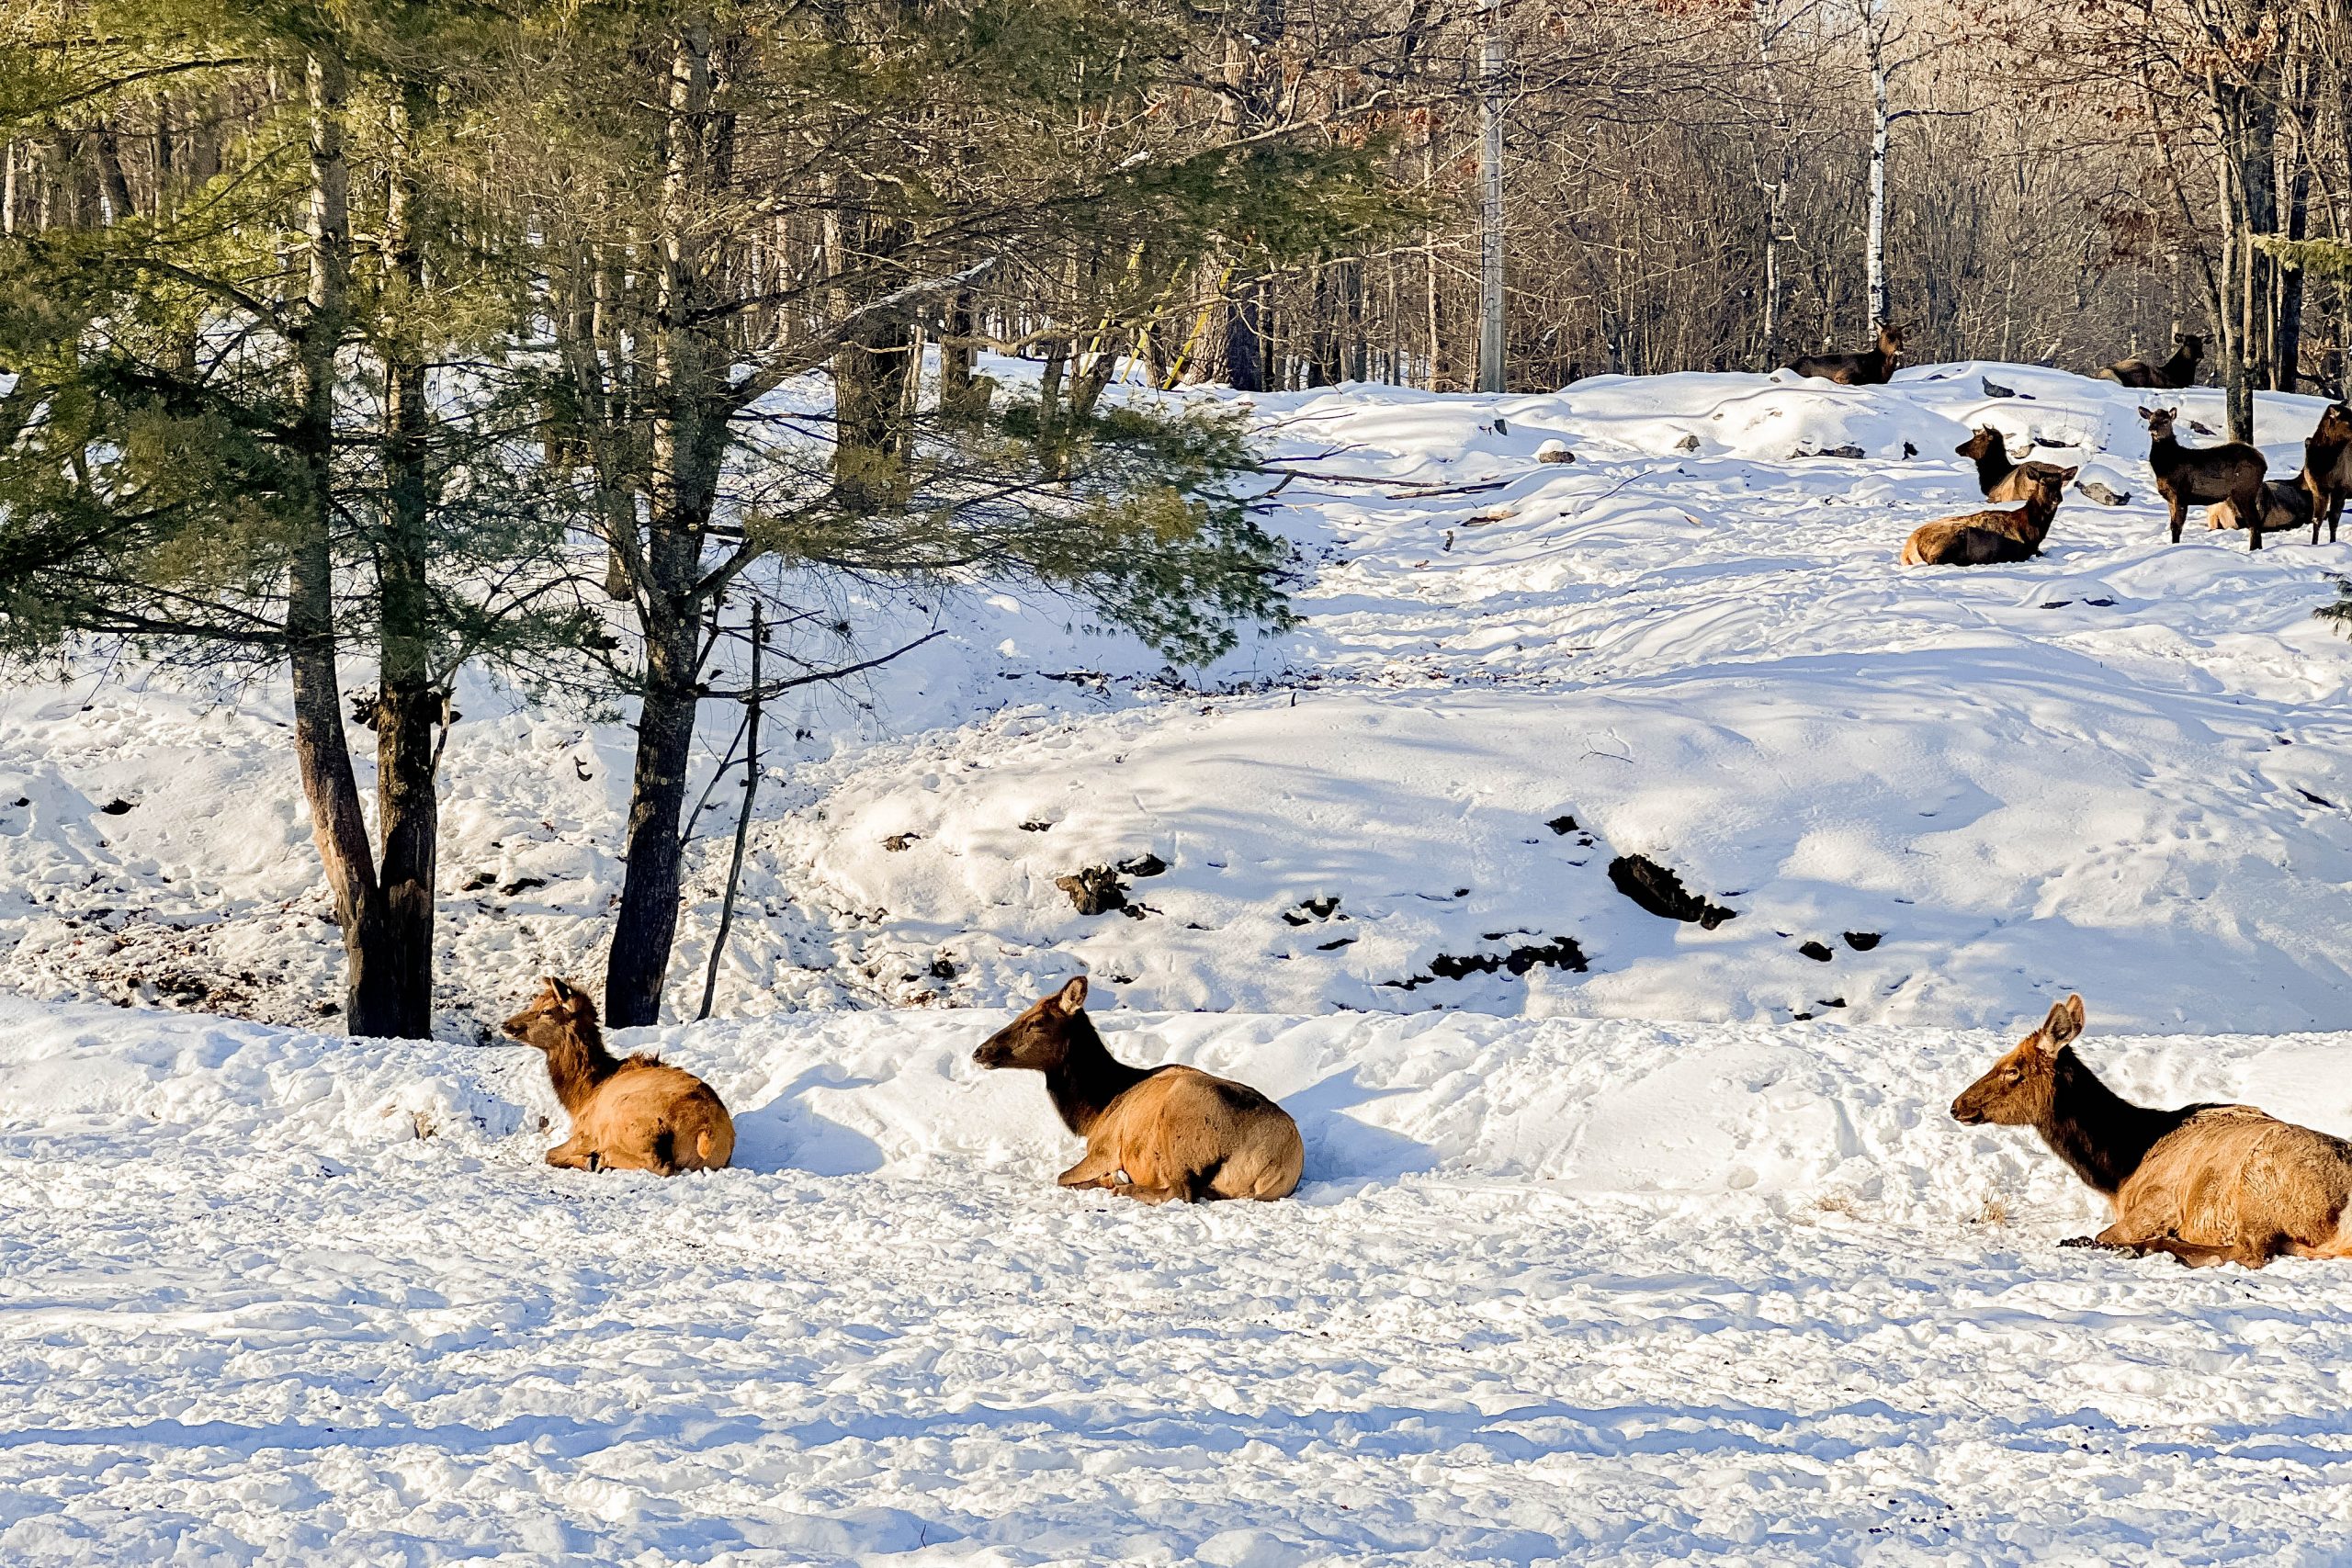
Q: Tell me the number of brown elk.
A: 10